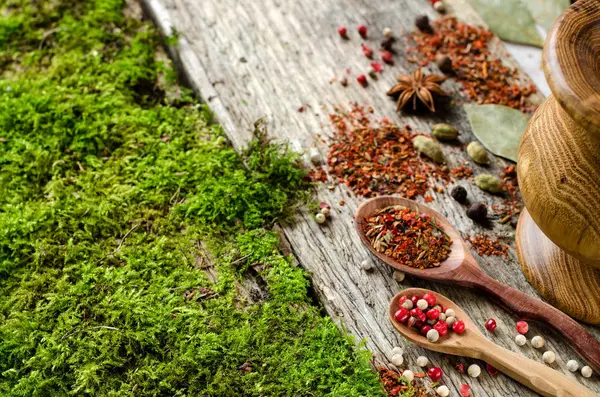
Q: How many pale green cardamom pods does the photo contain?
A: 4